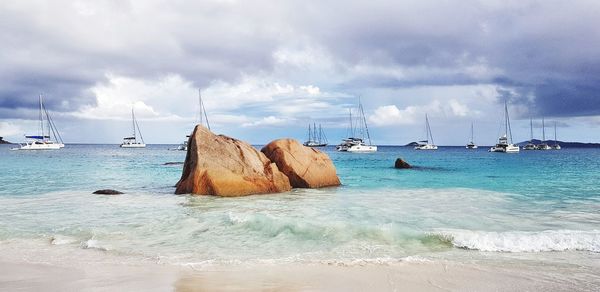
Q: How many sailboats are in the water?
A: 11